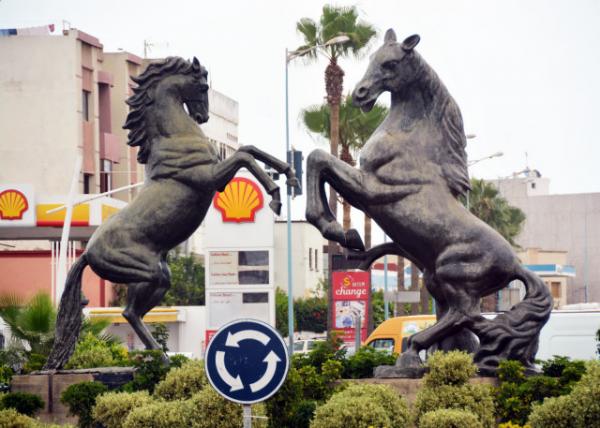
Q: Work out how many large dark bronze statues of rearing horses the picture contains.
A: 2